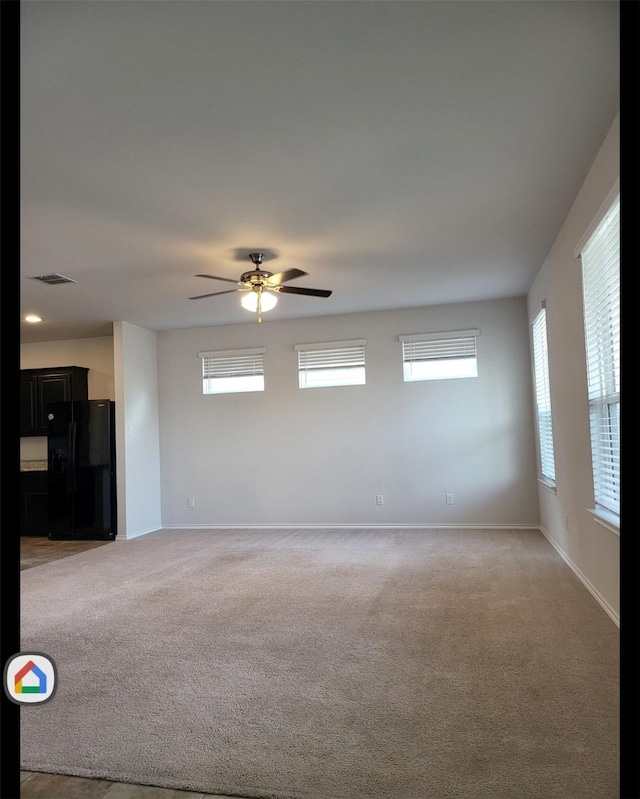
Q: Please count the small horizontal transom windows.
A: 3